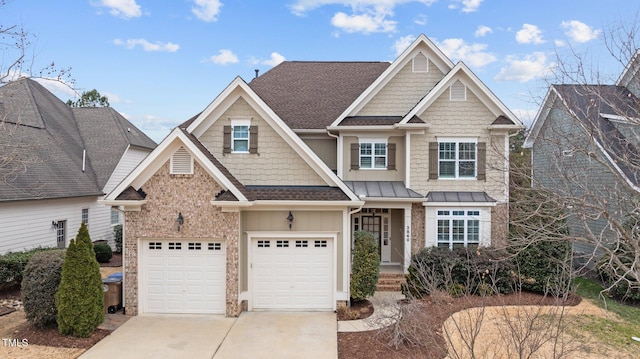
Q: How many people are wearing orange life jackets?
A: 0